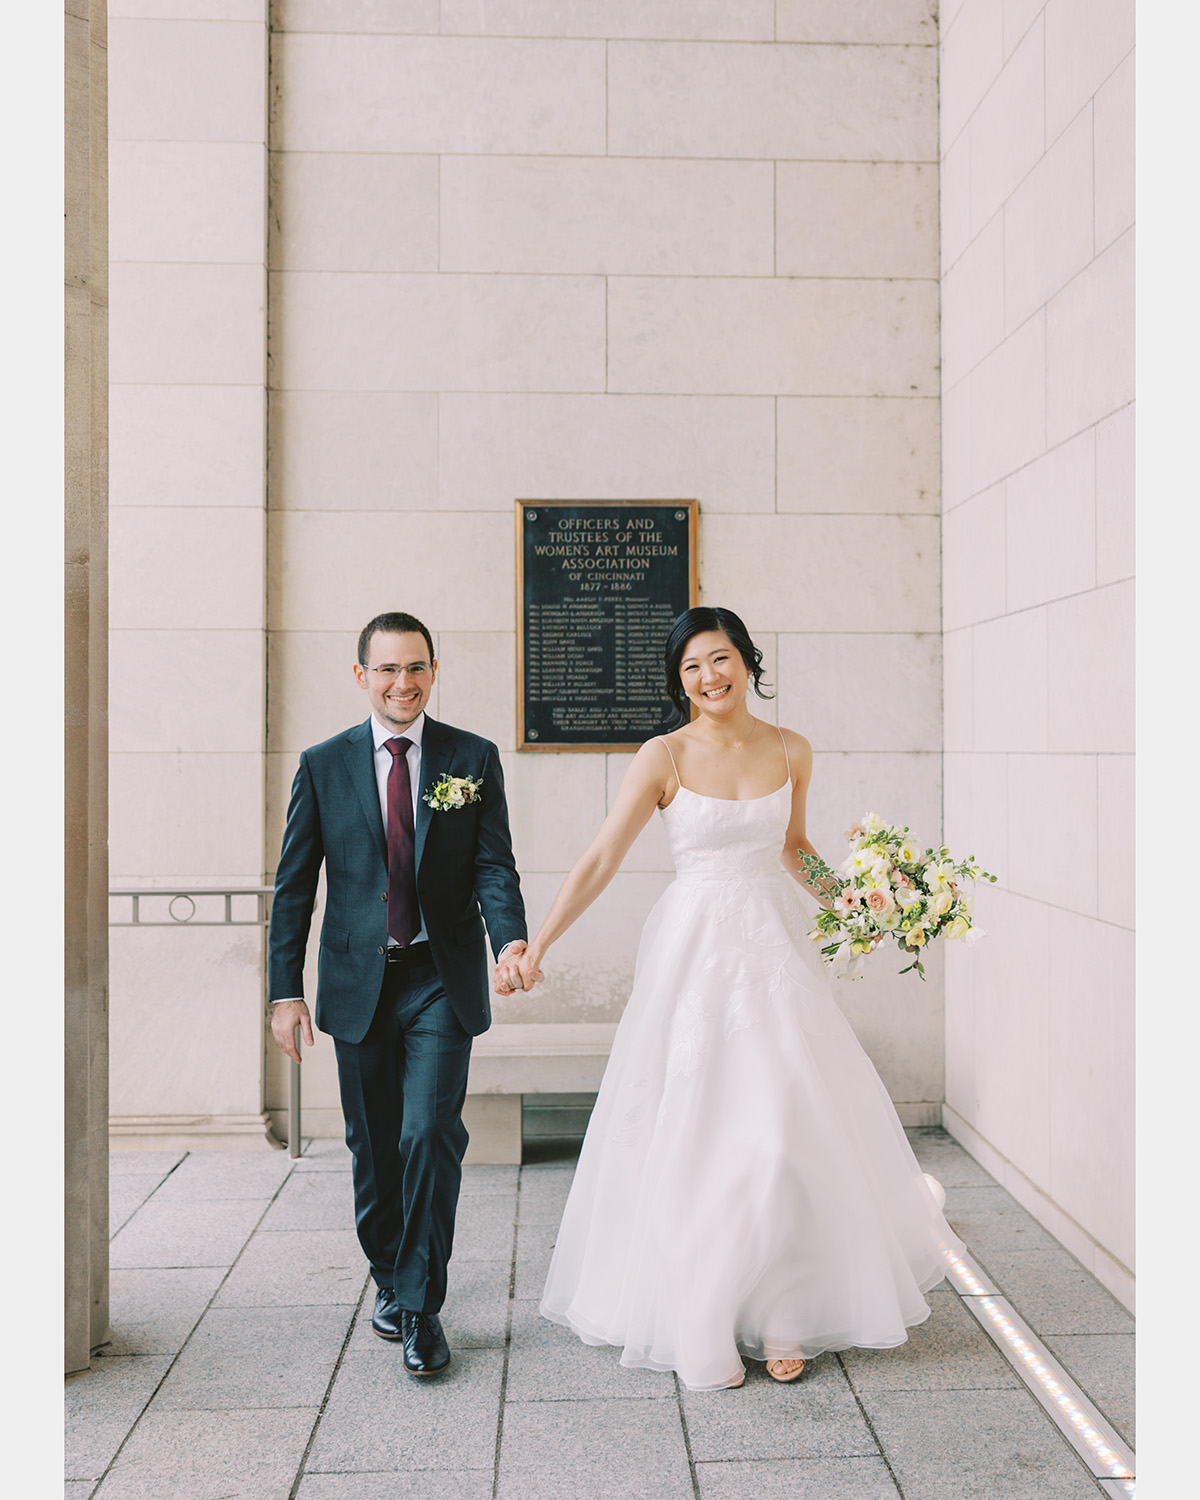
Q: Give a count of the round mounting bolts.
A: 3